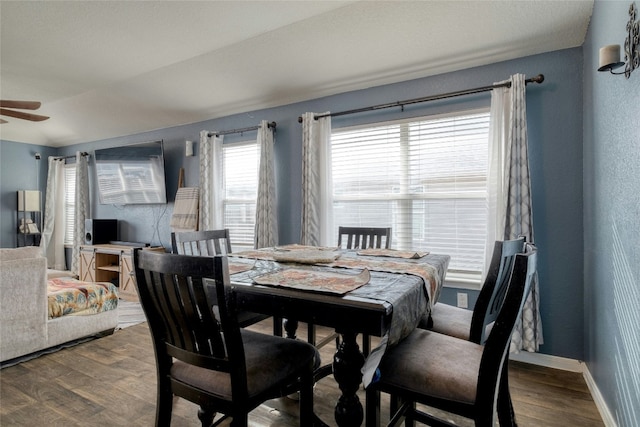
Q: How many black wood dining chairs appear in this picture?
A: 5